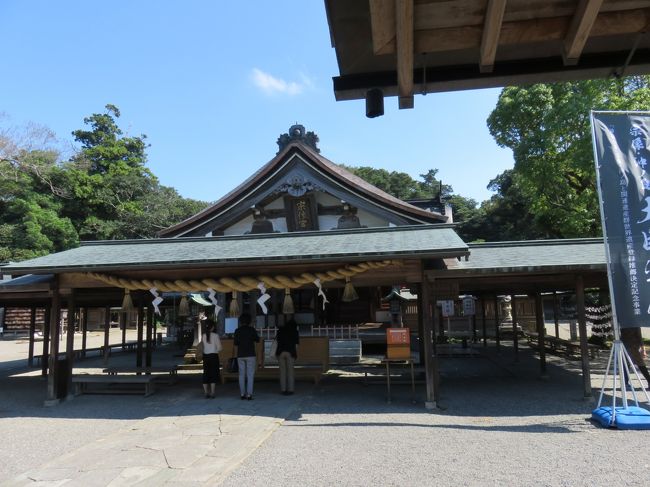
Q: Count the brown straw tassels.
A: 5